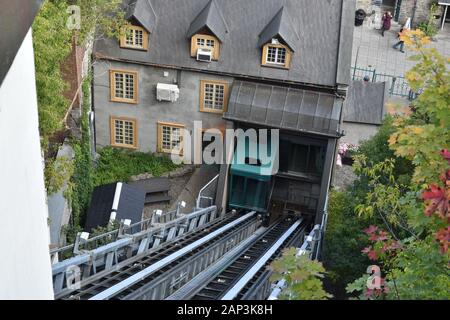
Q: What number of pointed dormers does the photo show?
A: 3